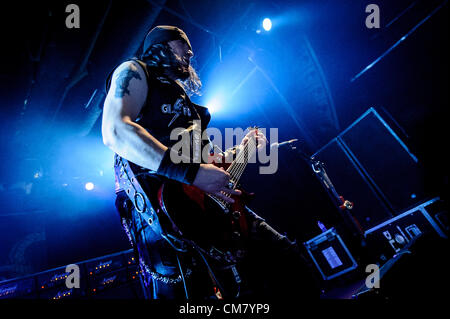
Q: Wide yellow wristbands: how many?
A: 0